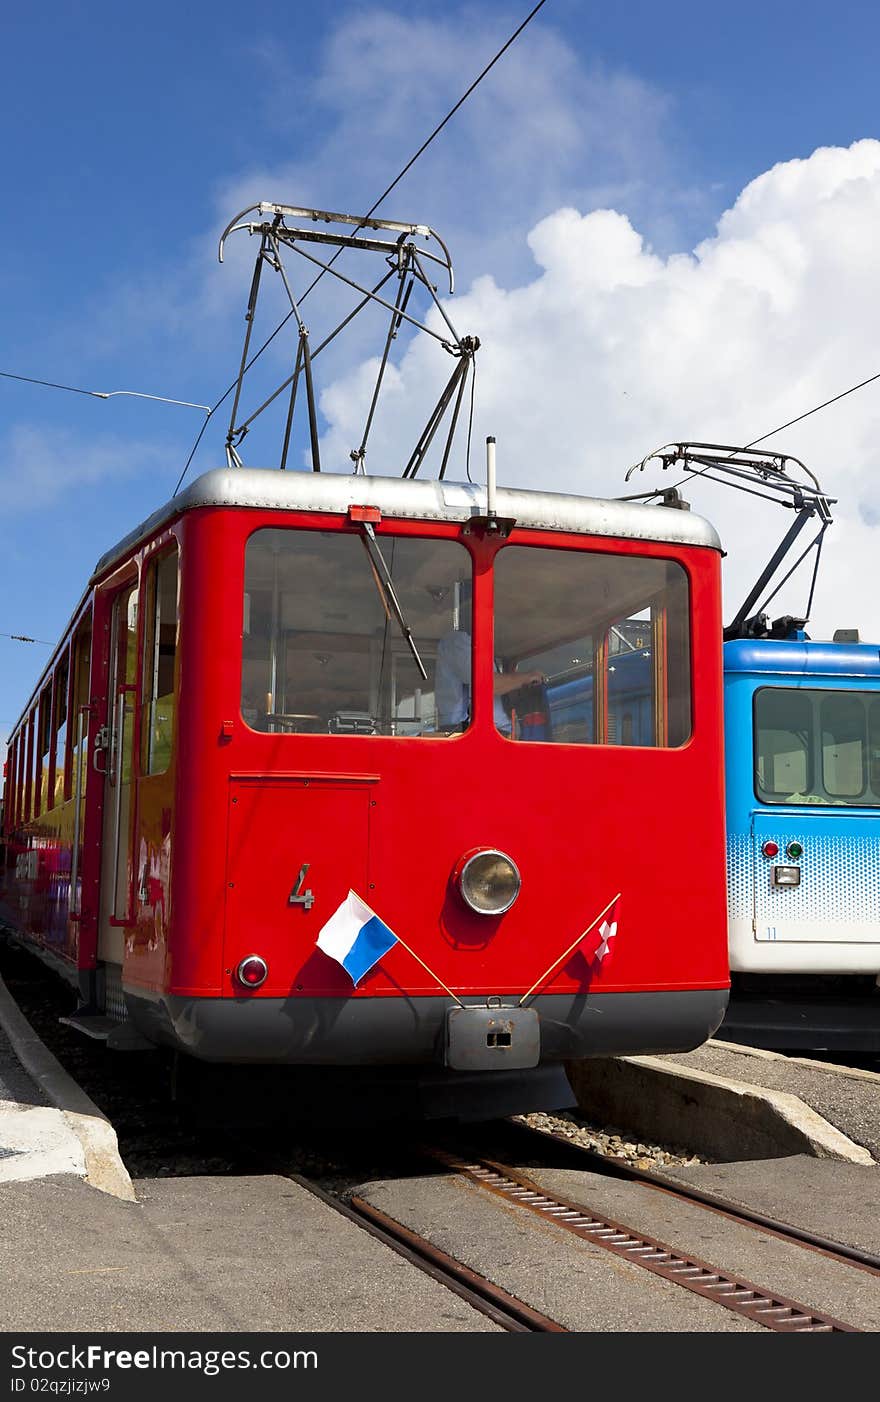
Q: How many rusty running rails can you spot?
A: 2